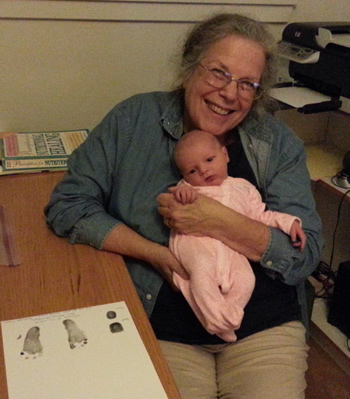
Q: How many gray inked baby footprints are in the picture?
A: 2